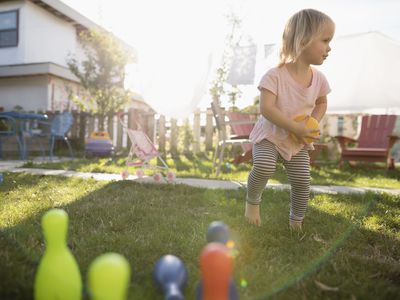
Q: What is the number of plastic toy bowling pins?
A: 5